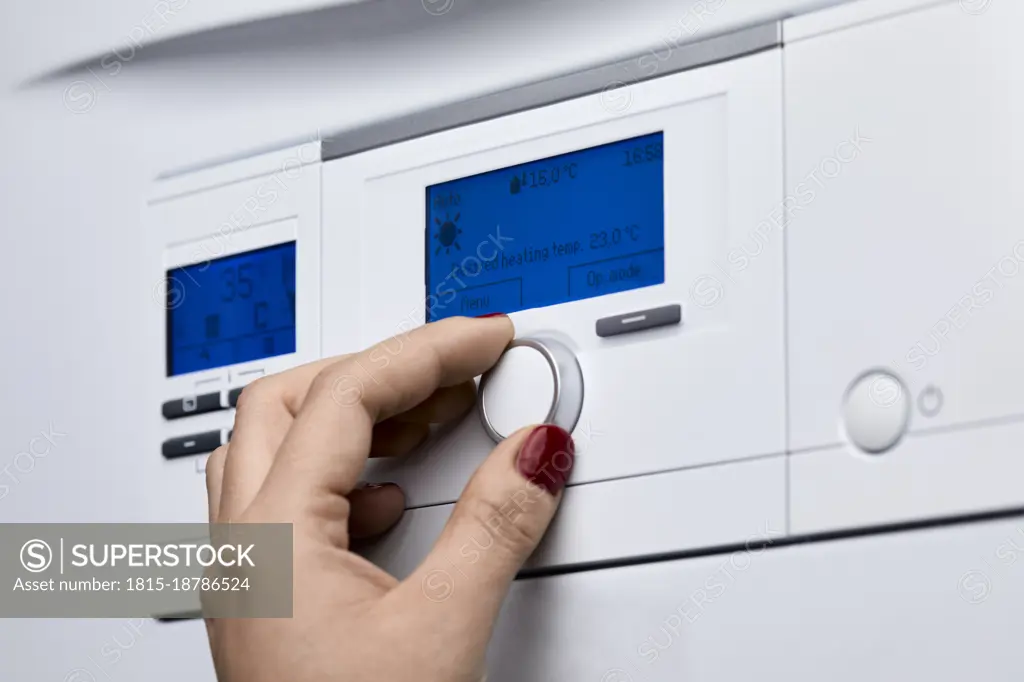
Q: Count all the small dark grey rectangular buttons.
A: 5